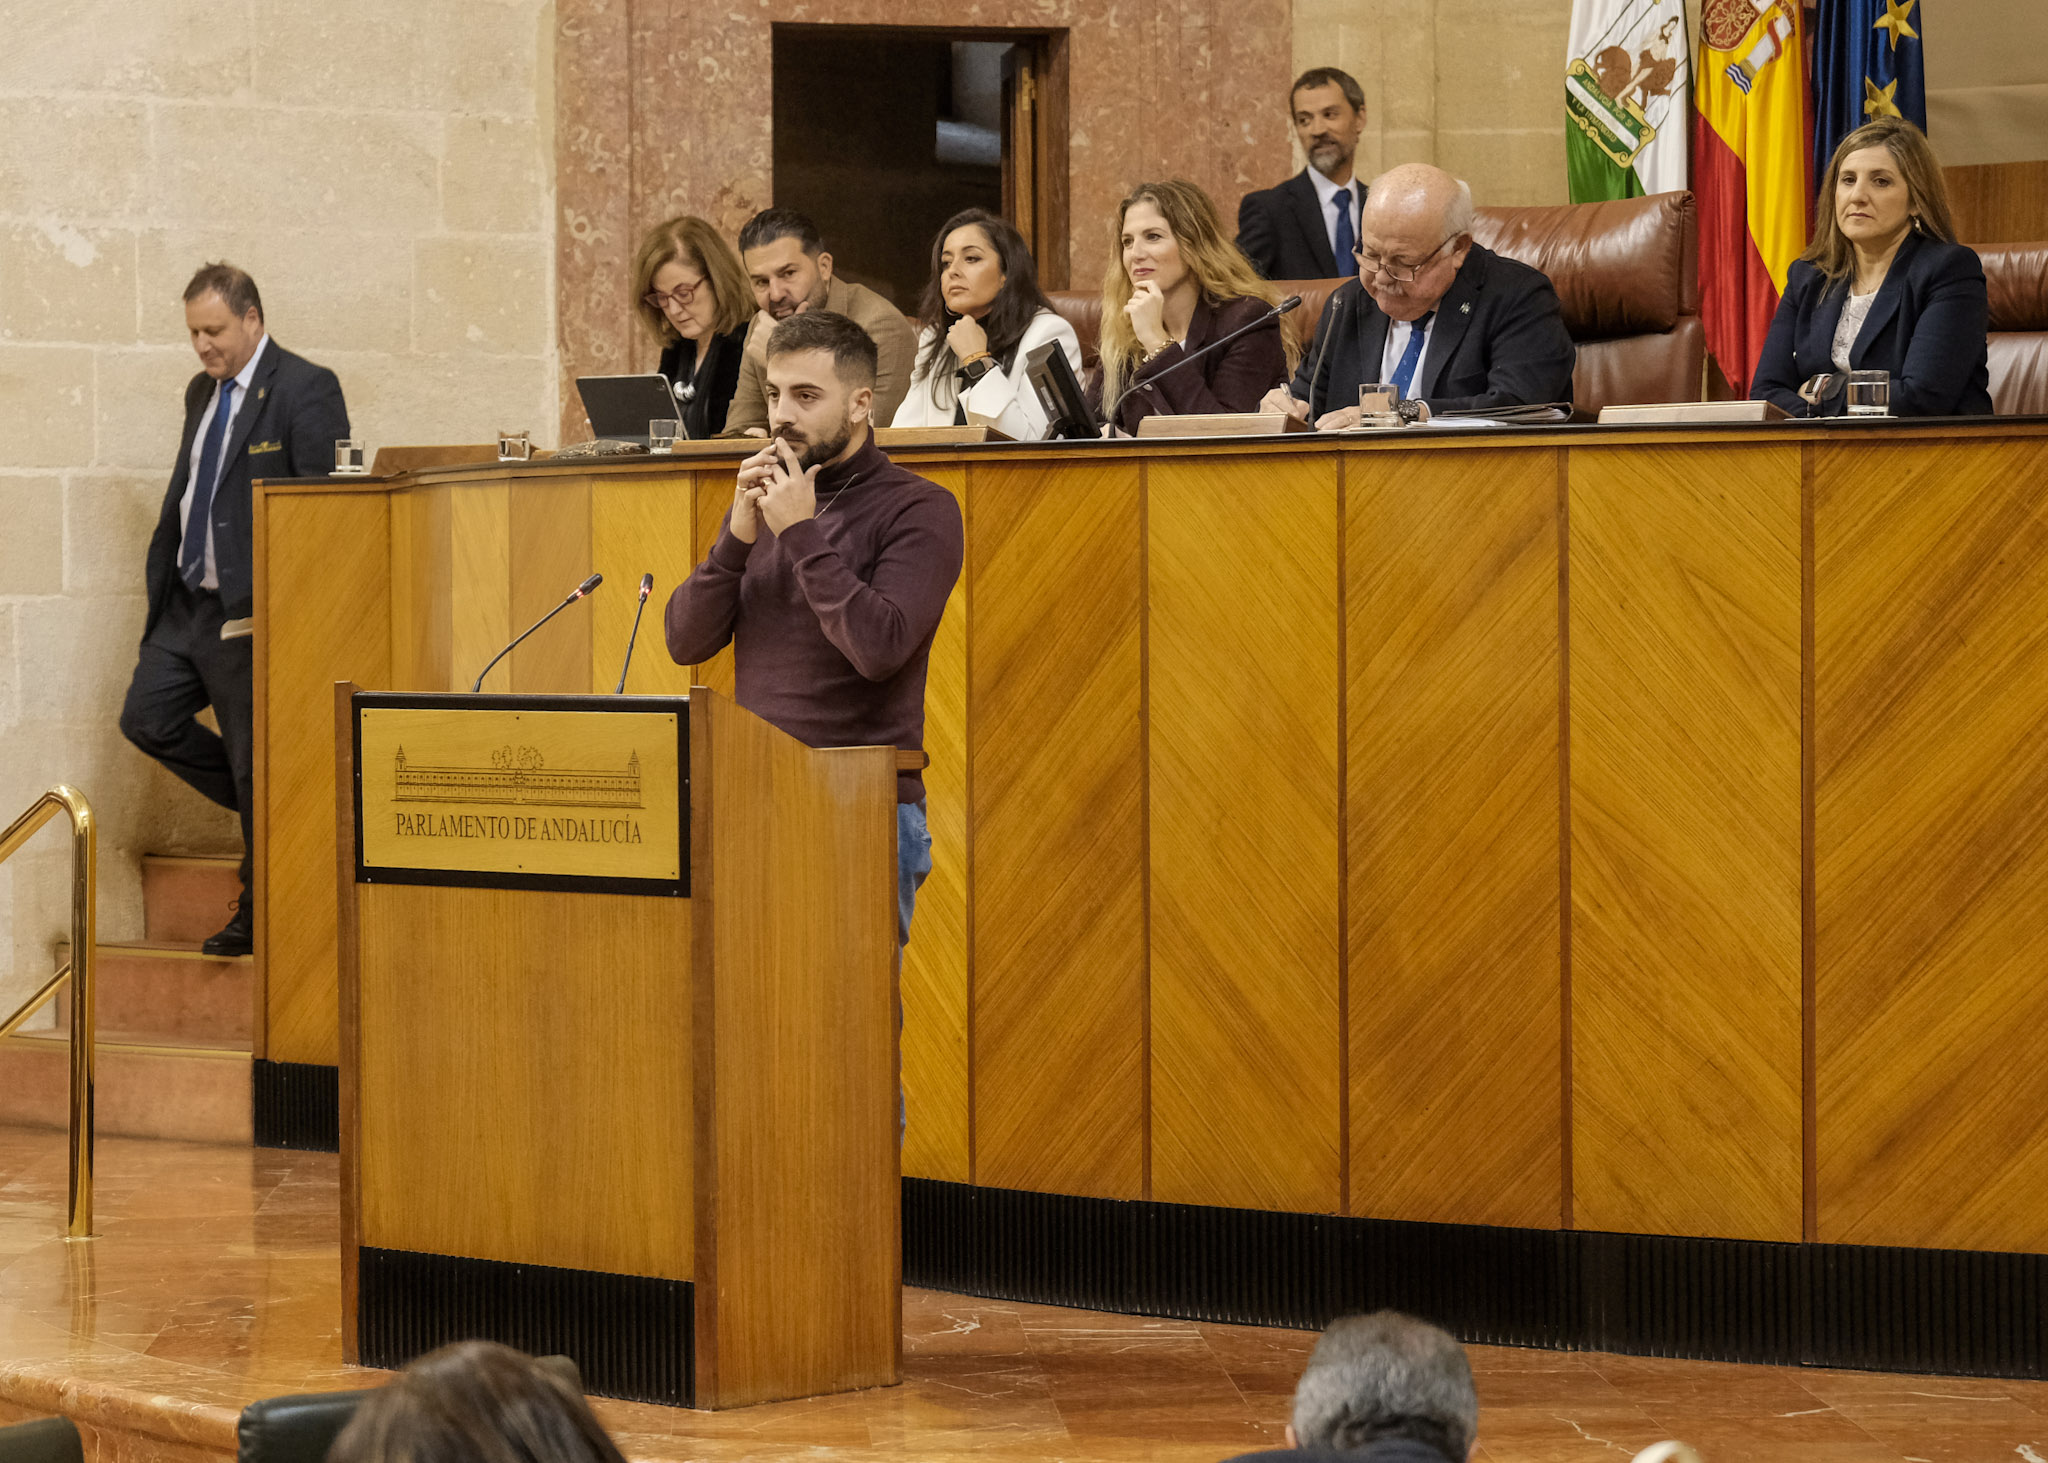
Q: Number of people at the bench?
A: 6